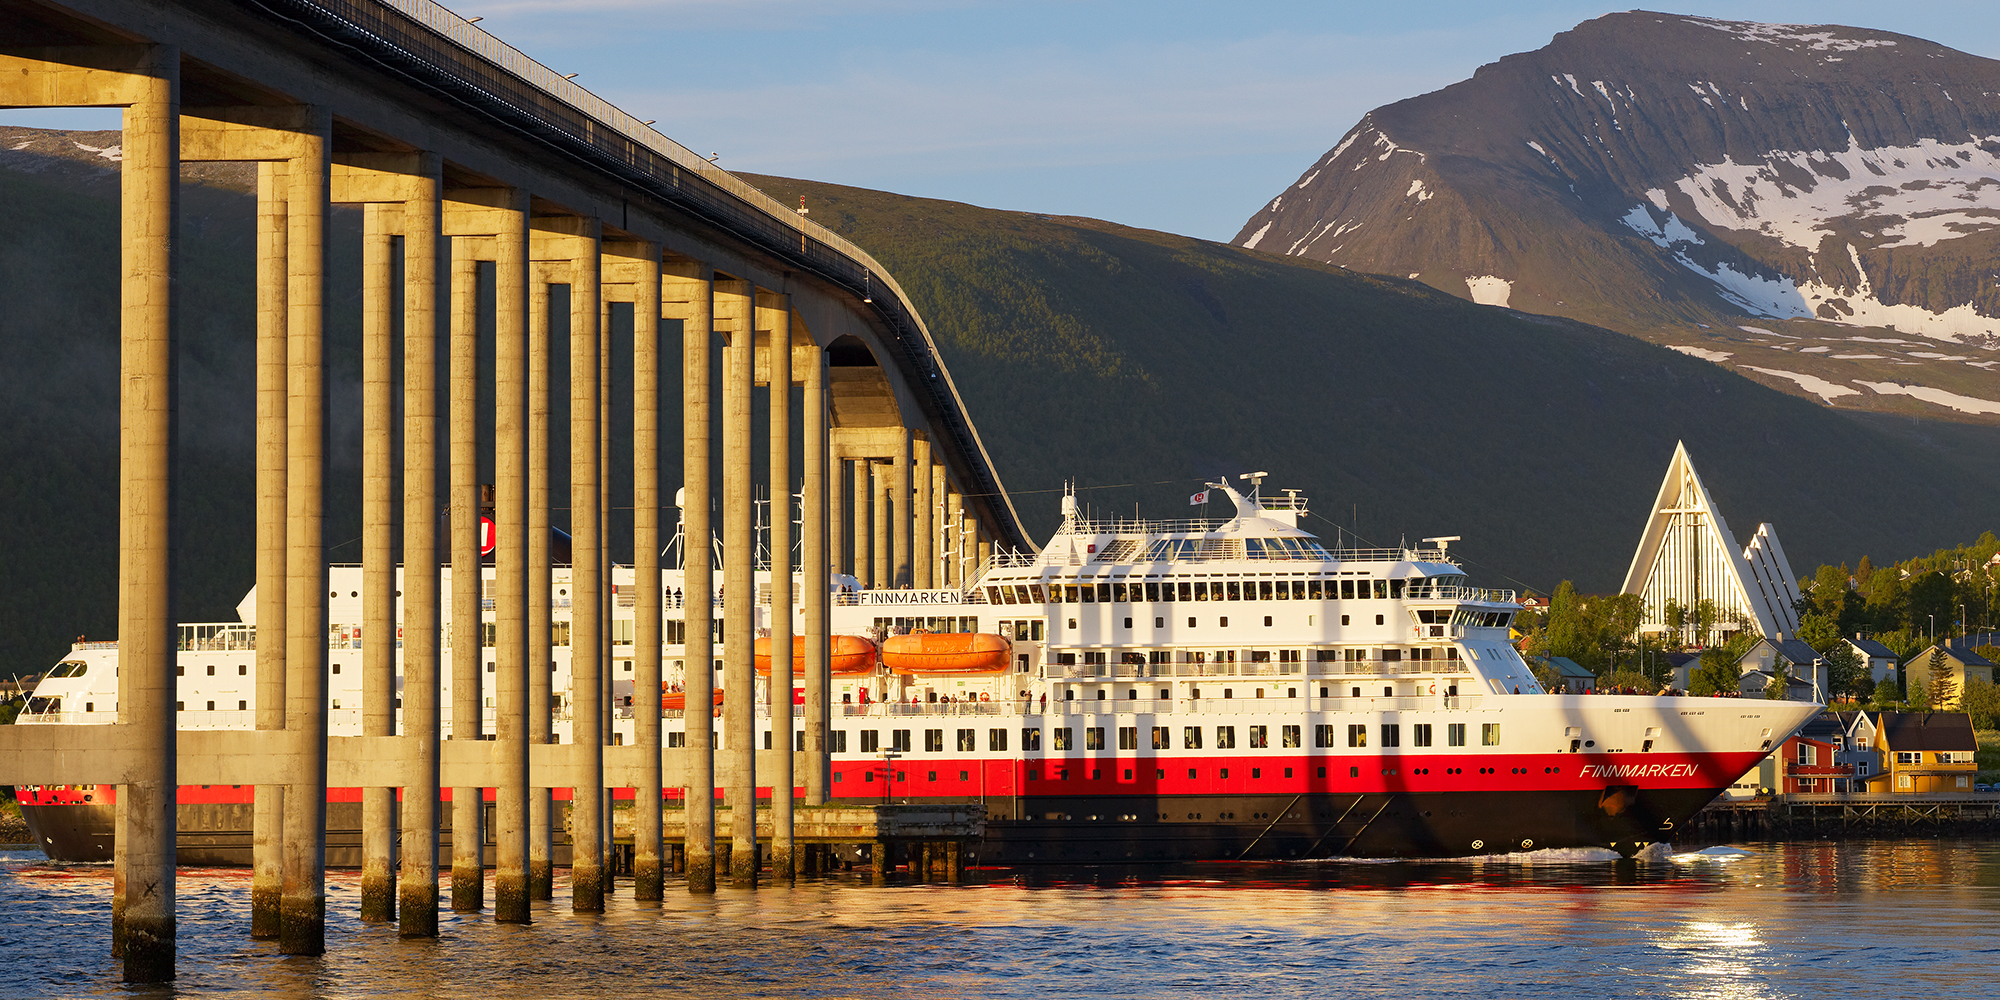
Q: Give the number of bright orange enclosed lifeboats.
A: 2